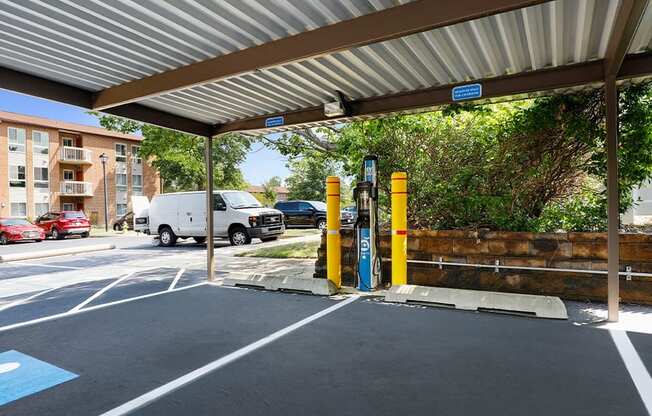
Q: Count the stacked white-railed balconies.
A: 2